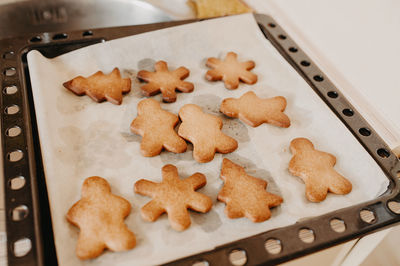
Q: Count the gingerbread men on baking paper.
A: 5